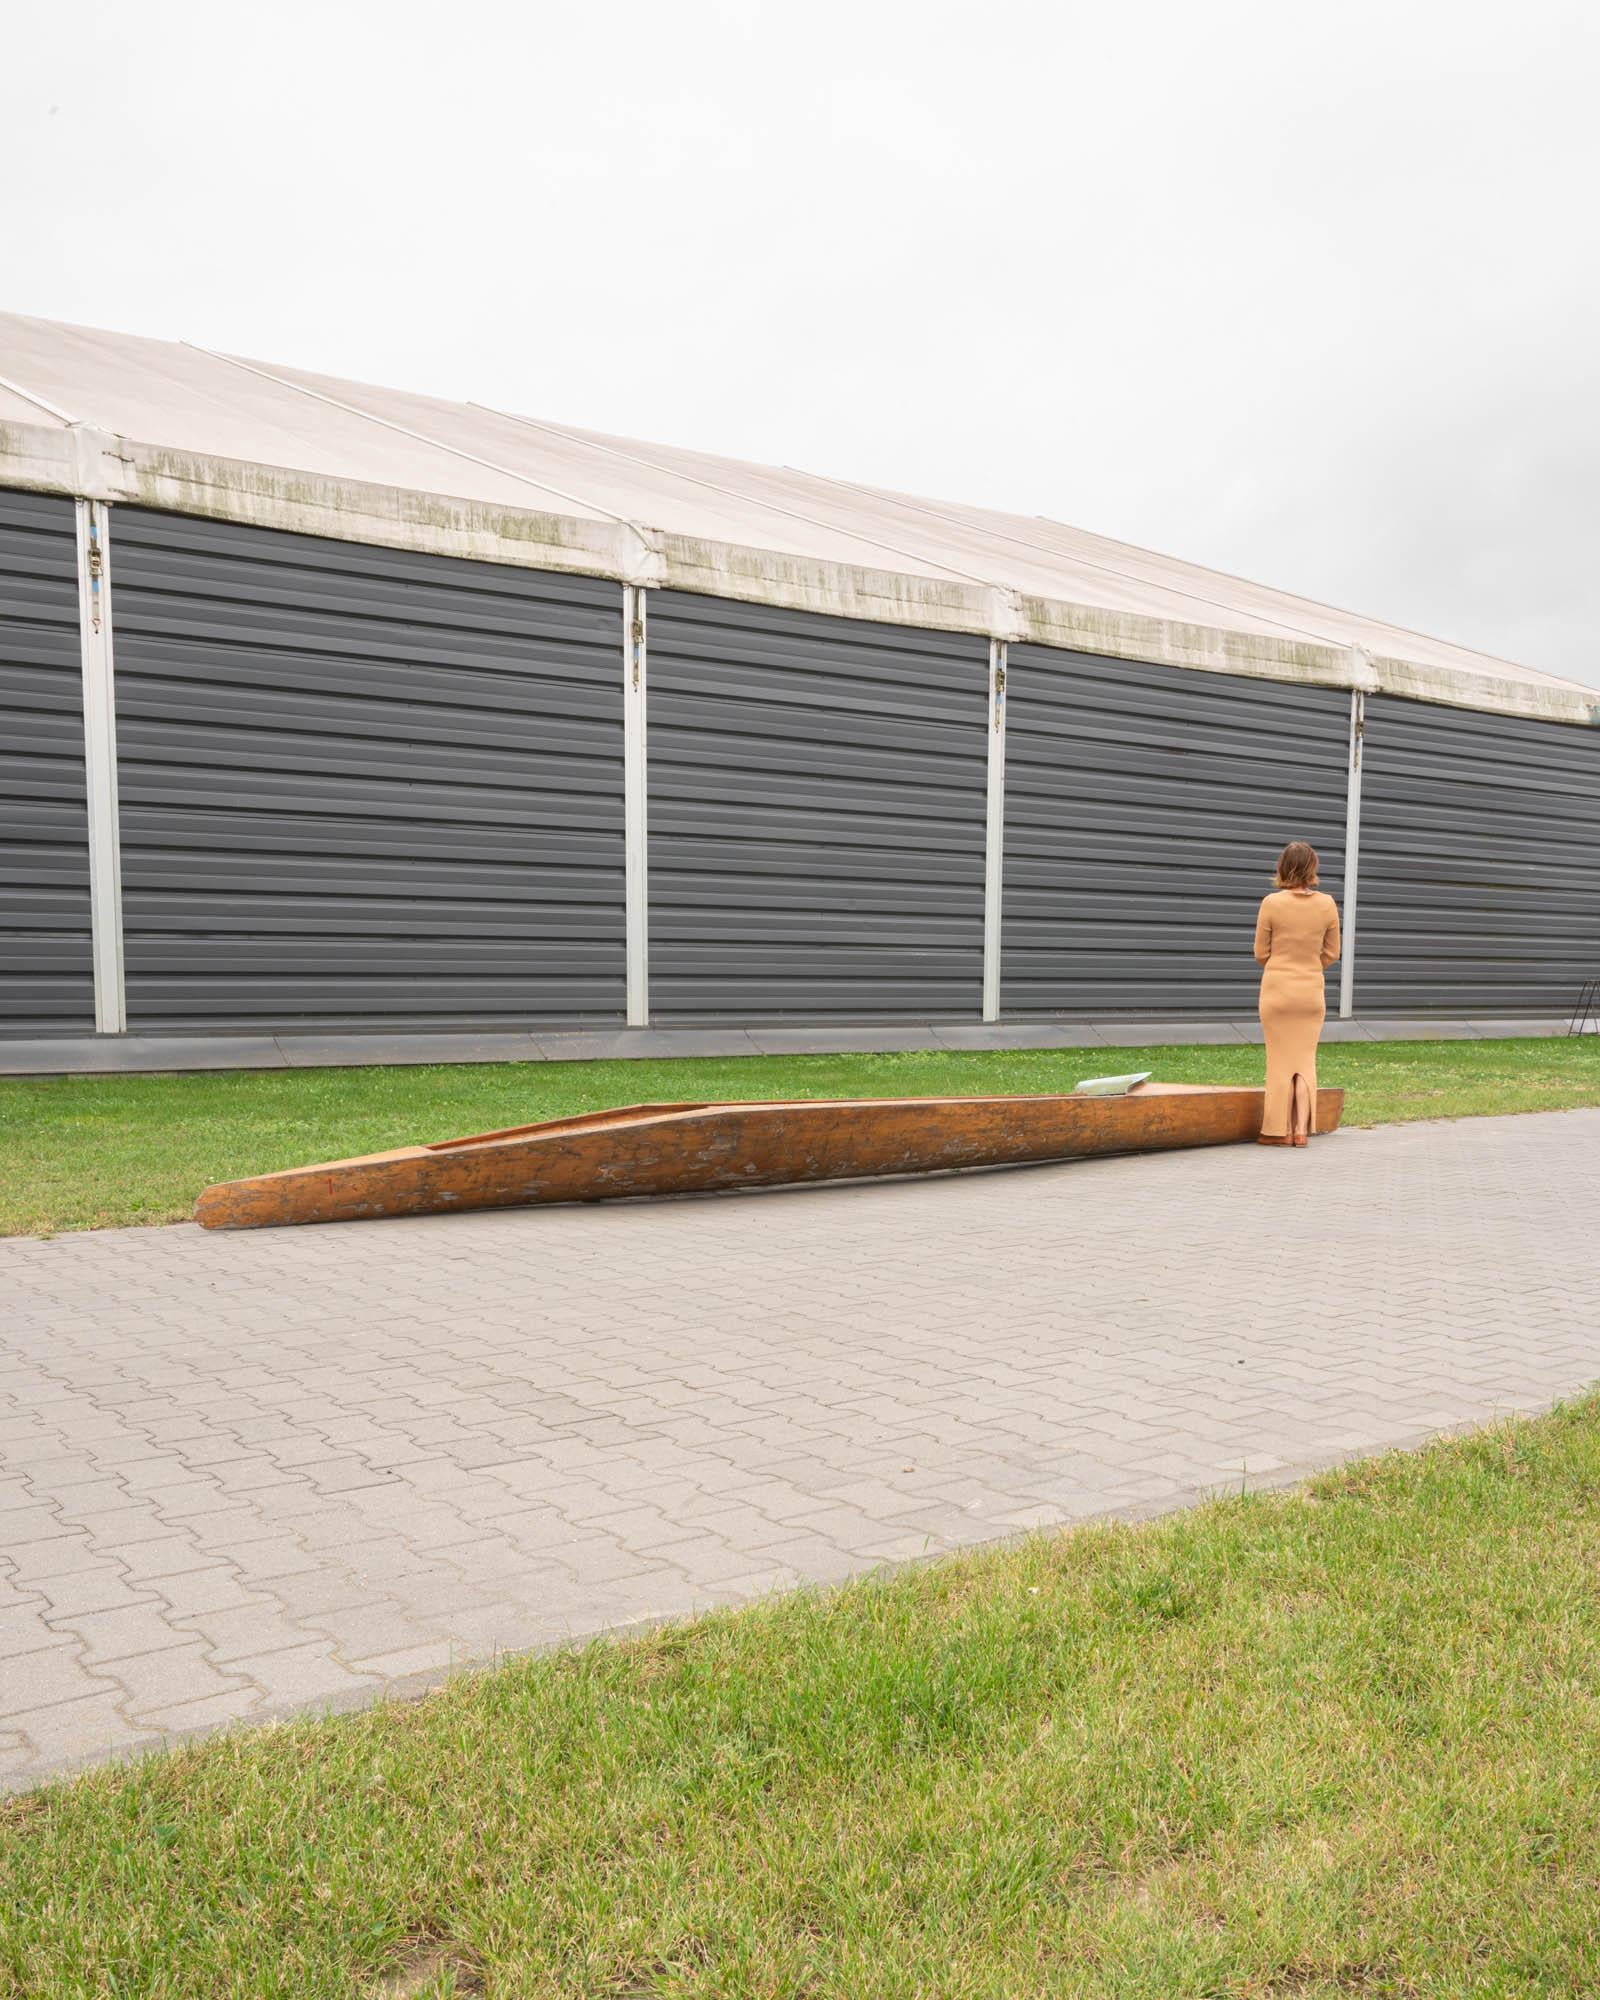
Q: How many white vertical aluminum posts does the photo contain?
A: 4